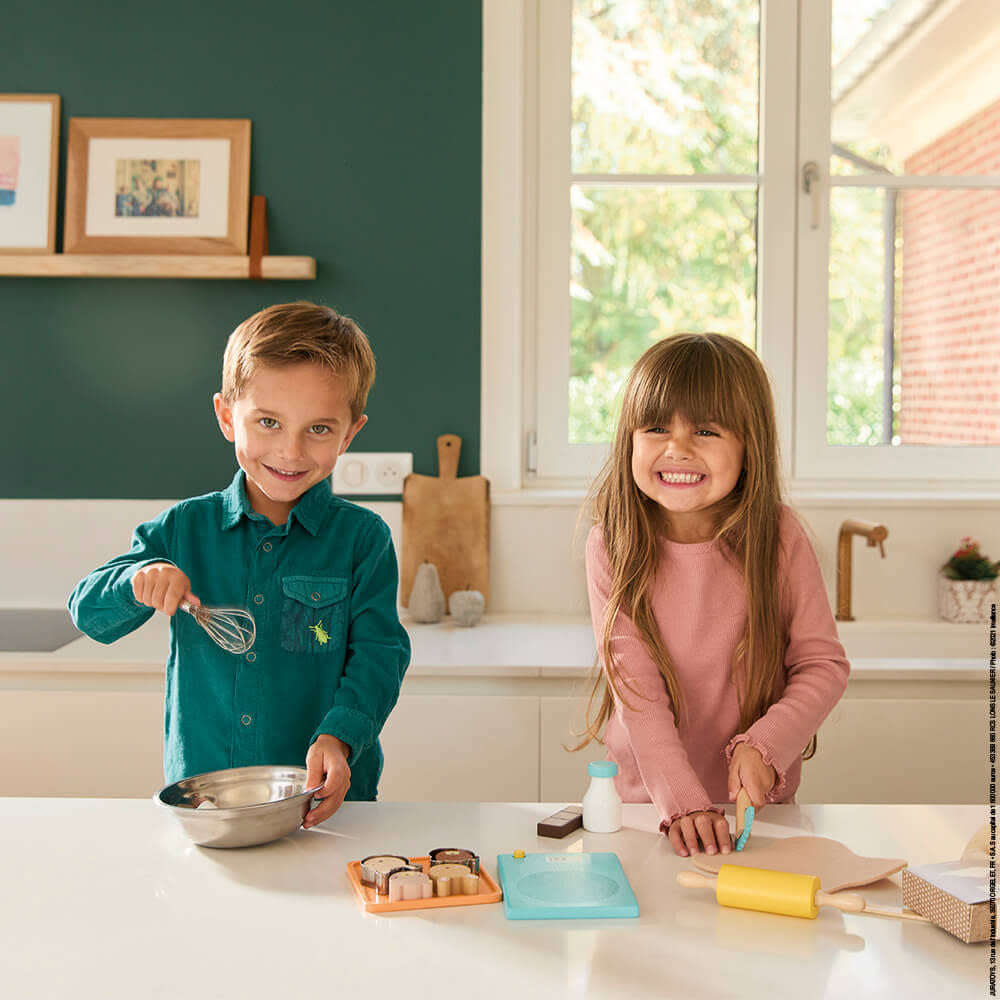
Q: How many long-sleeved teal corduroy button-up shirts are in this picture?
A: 1